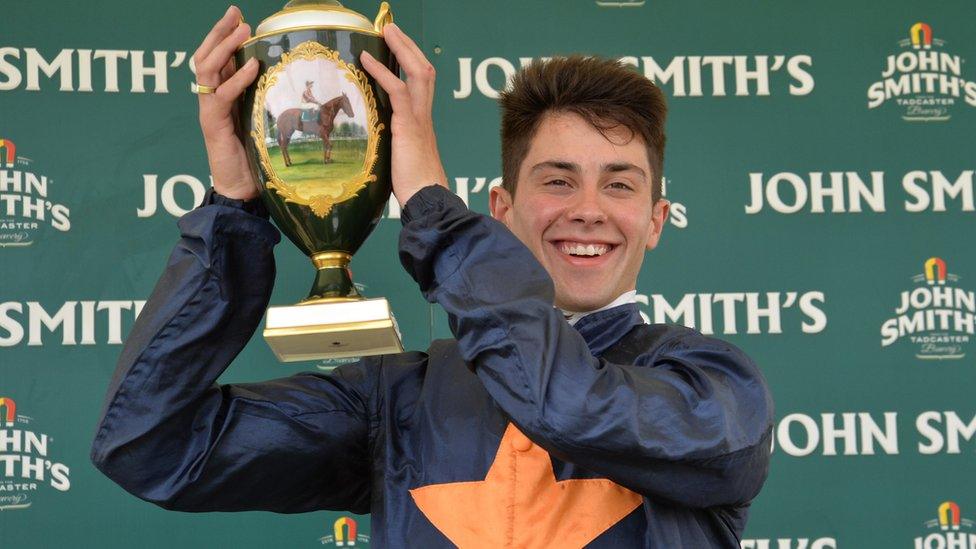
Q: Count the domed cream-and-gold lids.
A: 1